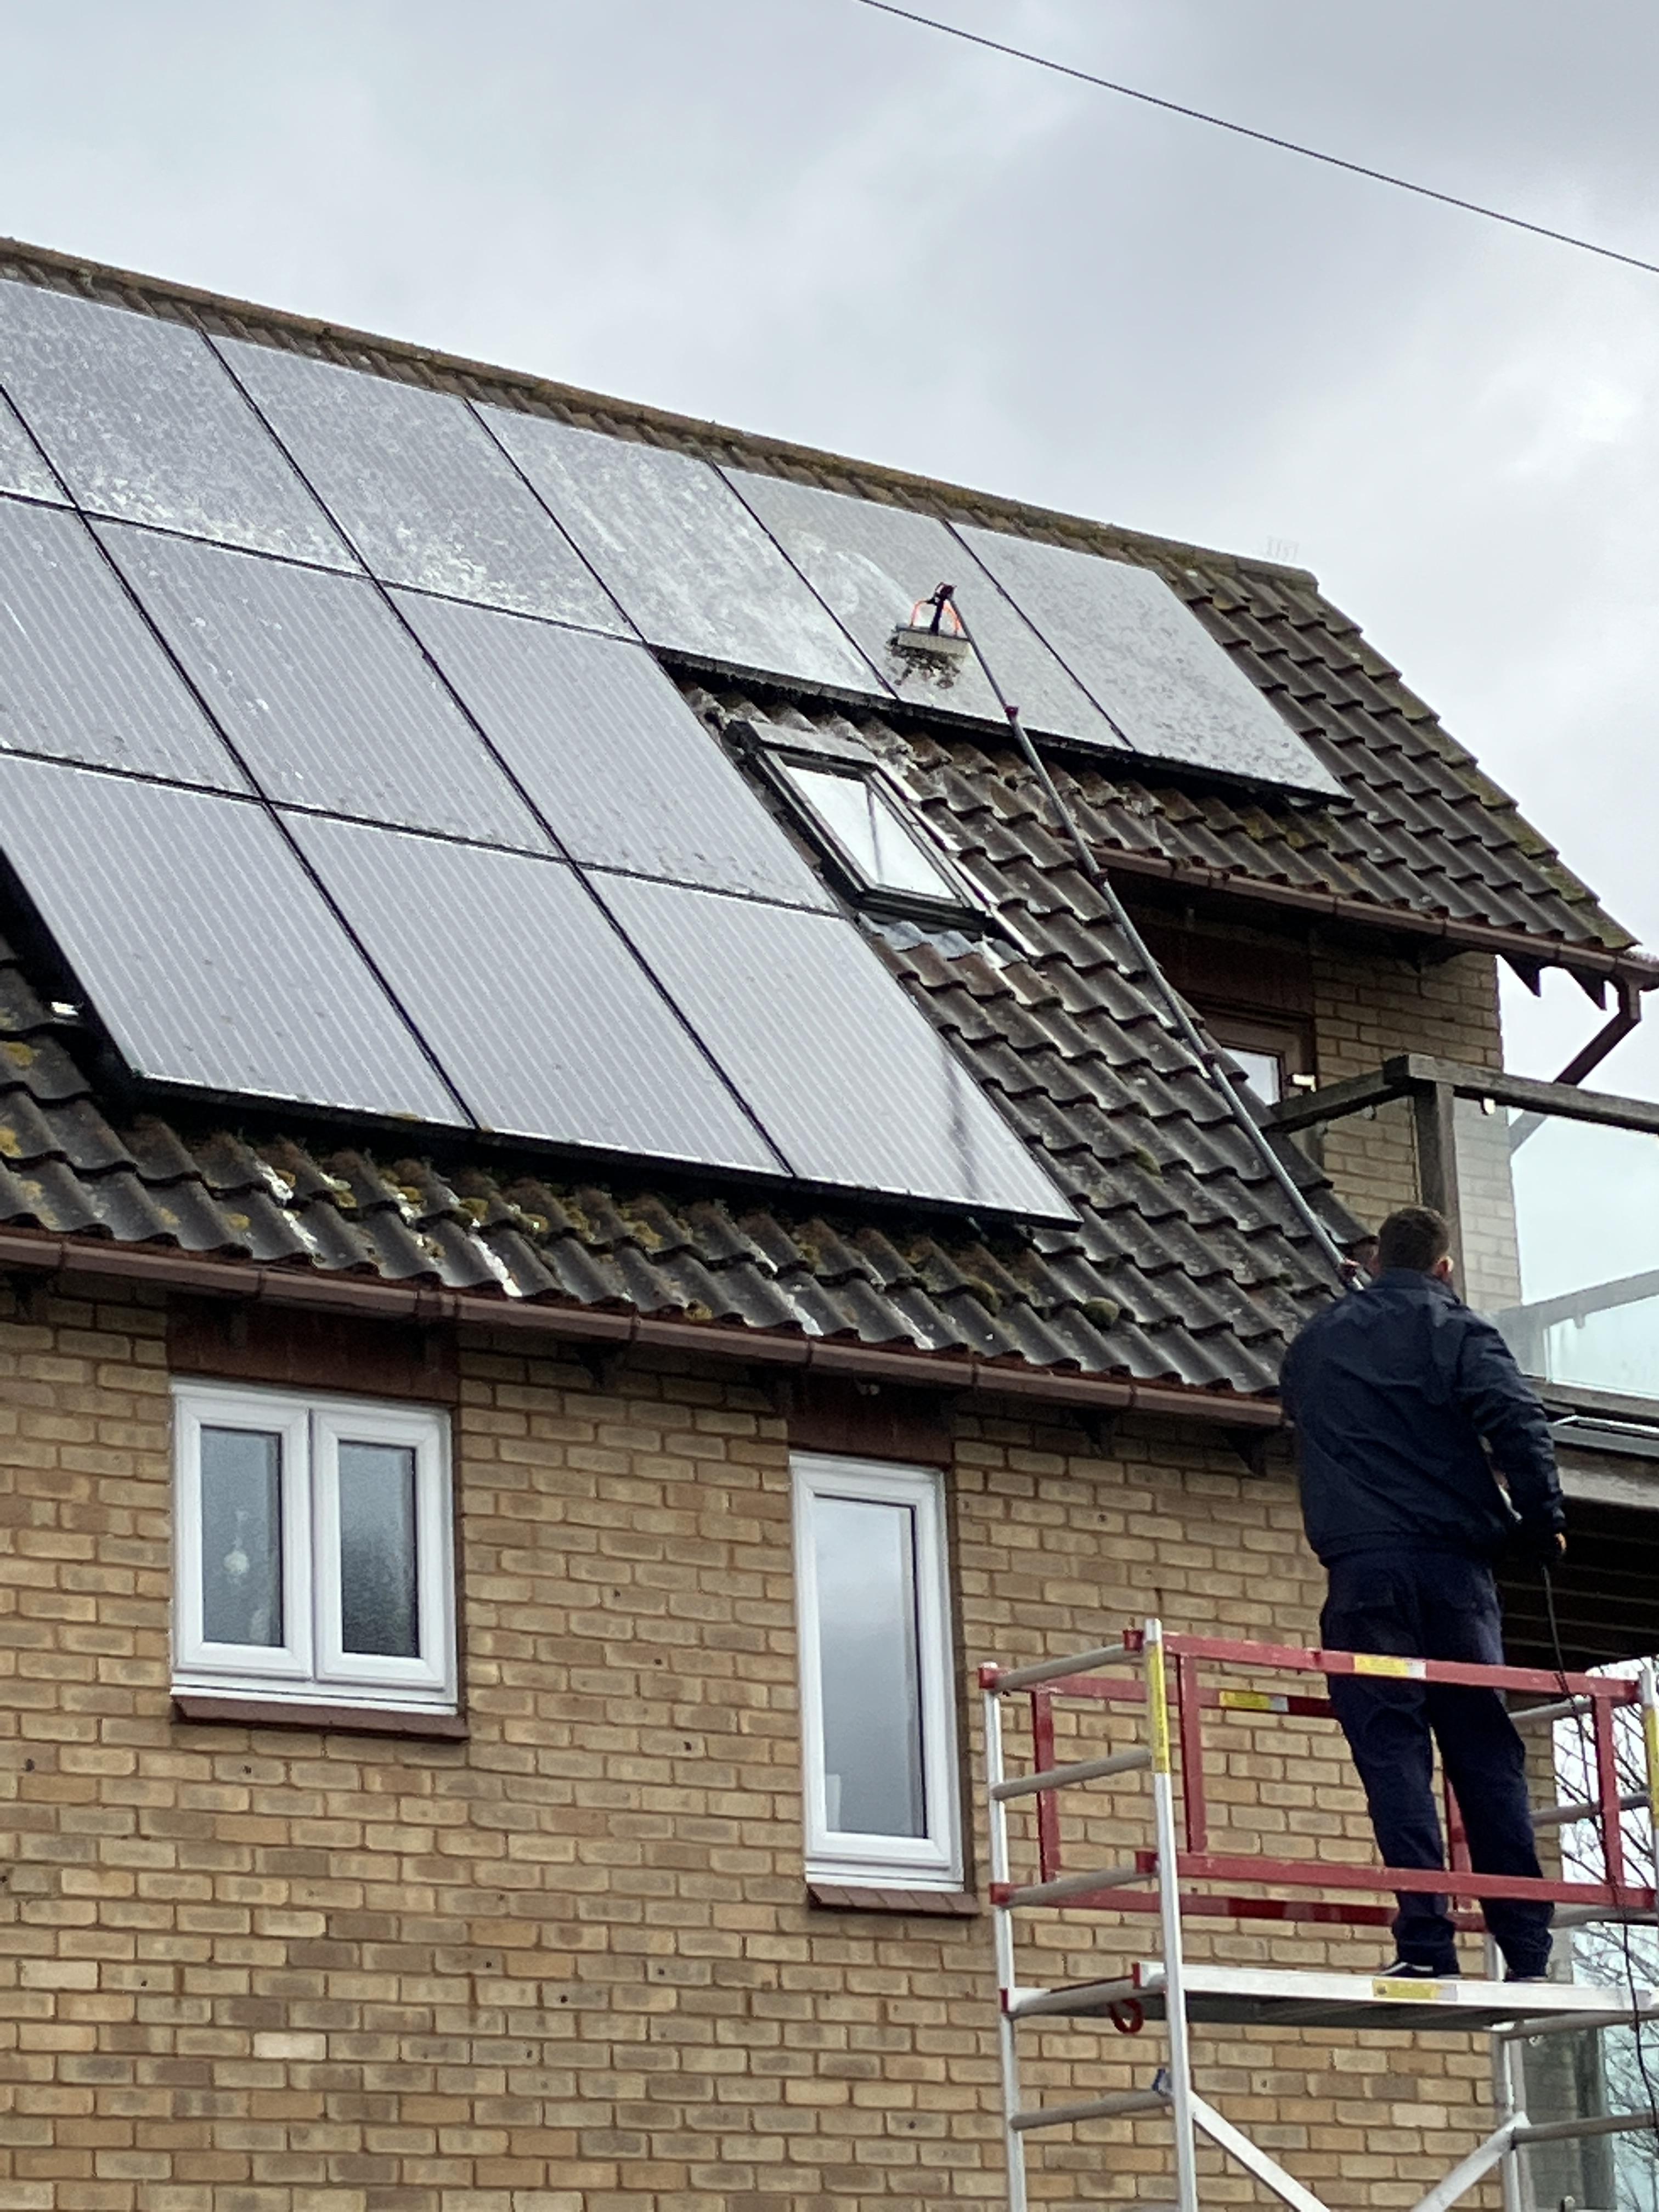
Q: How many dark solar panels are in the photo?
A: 12